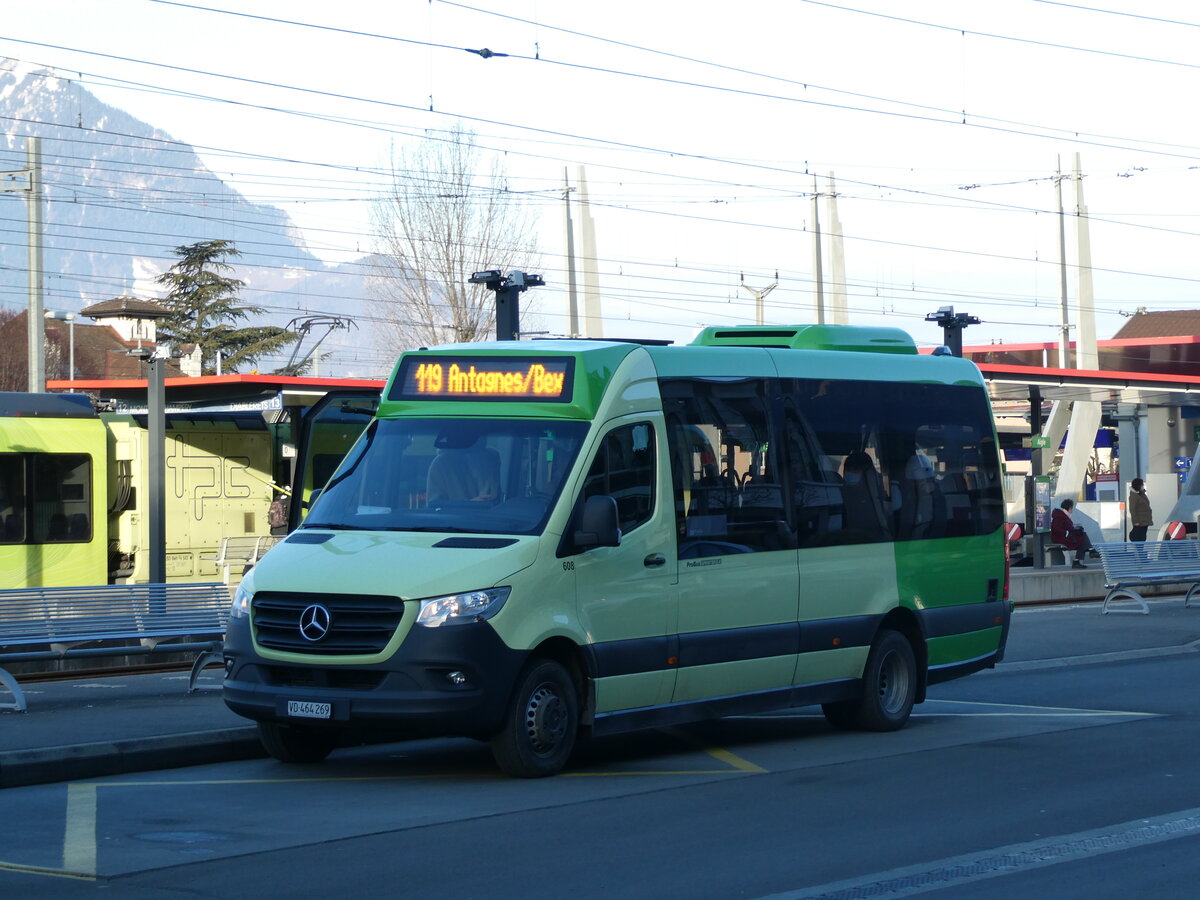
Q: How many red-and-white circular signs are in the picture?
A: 2